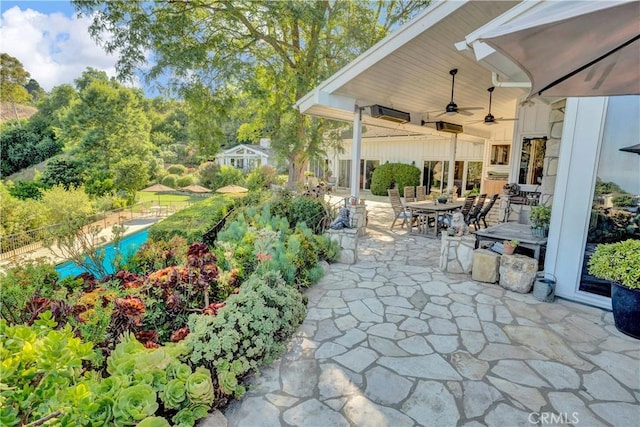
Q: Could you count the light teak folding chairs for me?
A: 3